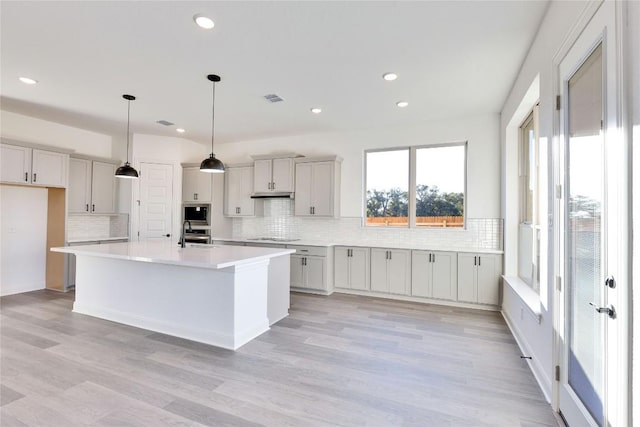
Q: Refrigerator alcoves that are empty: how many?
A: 1